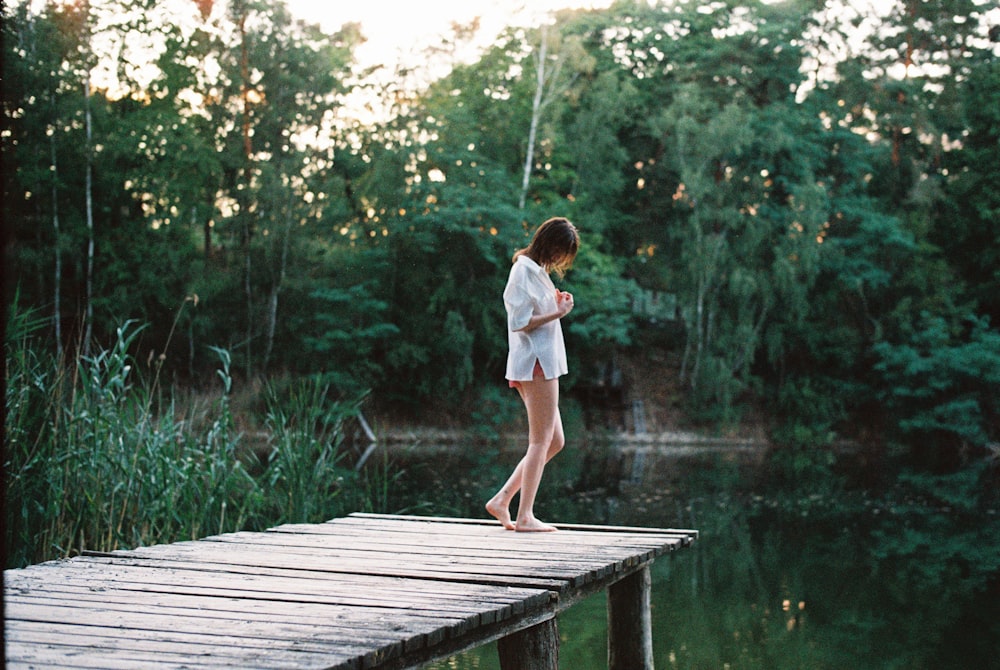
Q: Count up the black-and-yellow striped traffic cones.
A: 0